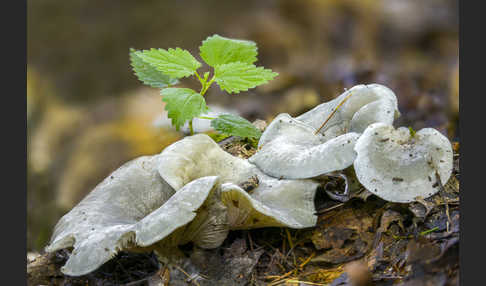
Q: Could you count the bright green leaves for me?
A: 6